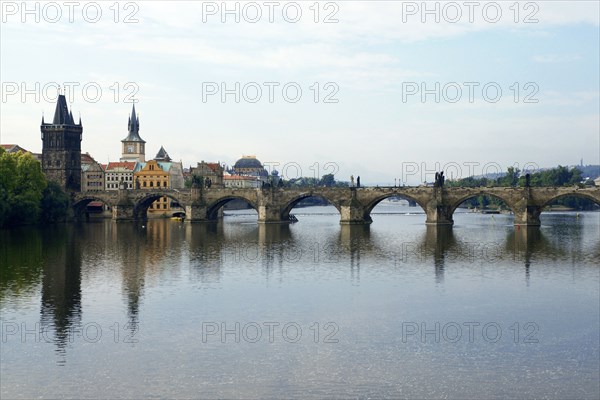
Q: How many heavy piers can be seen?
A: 6